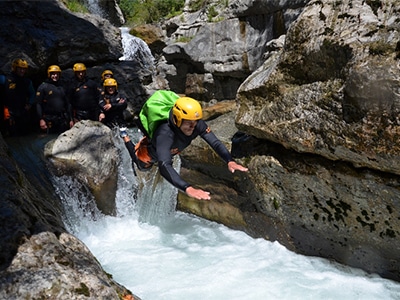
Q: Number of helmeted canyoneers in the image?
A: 6